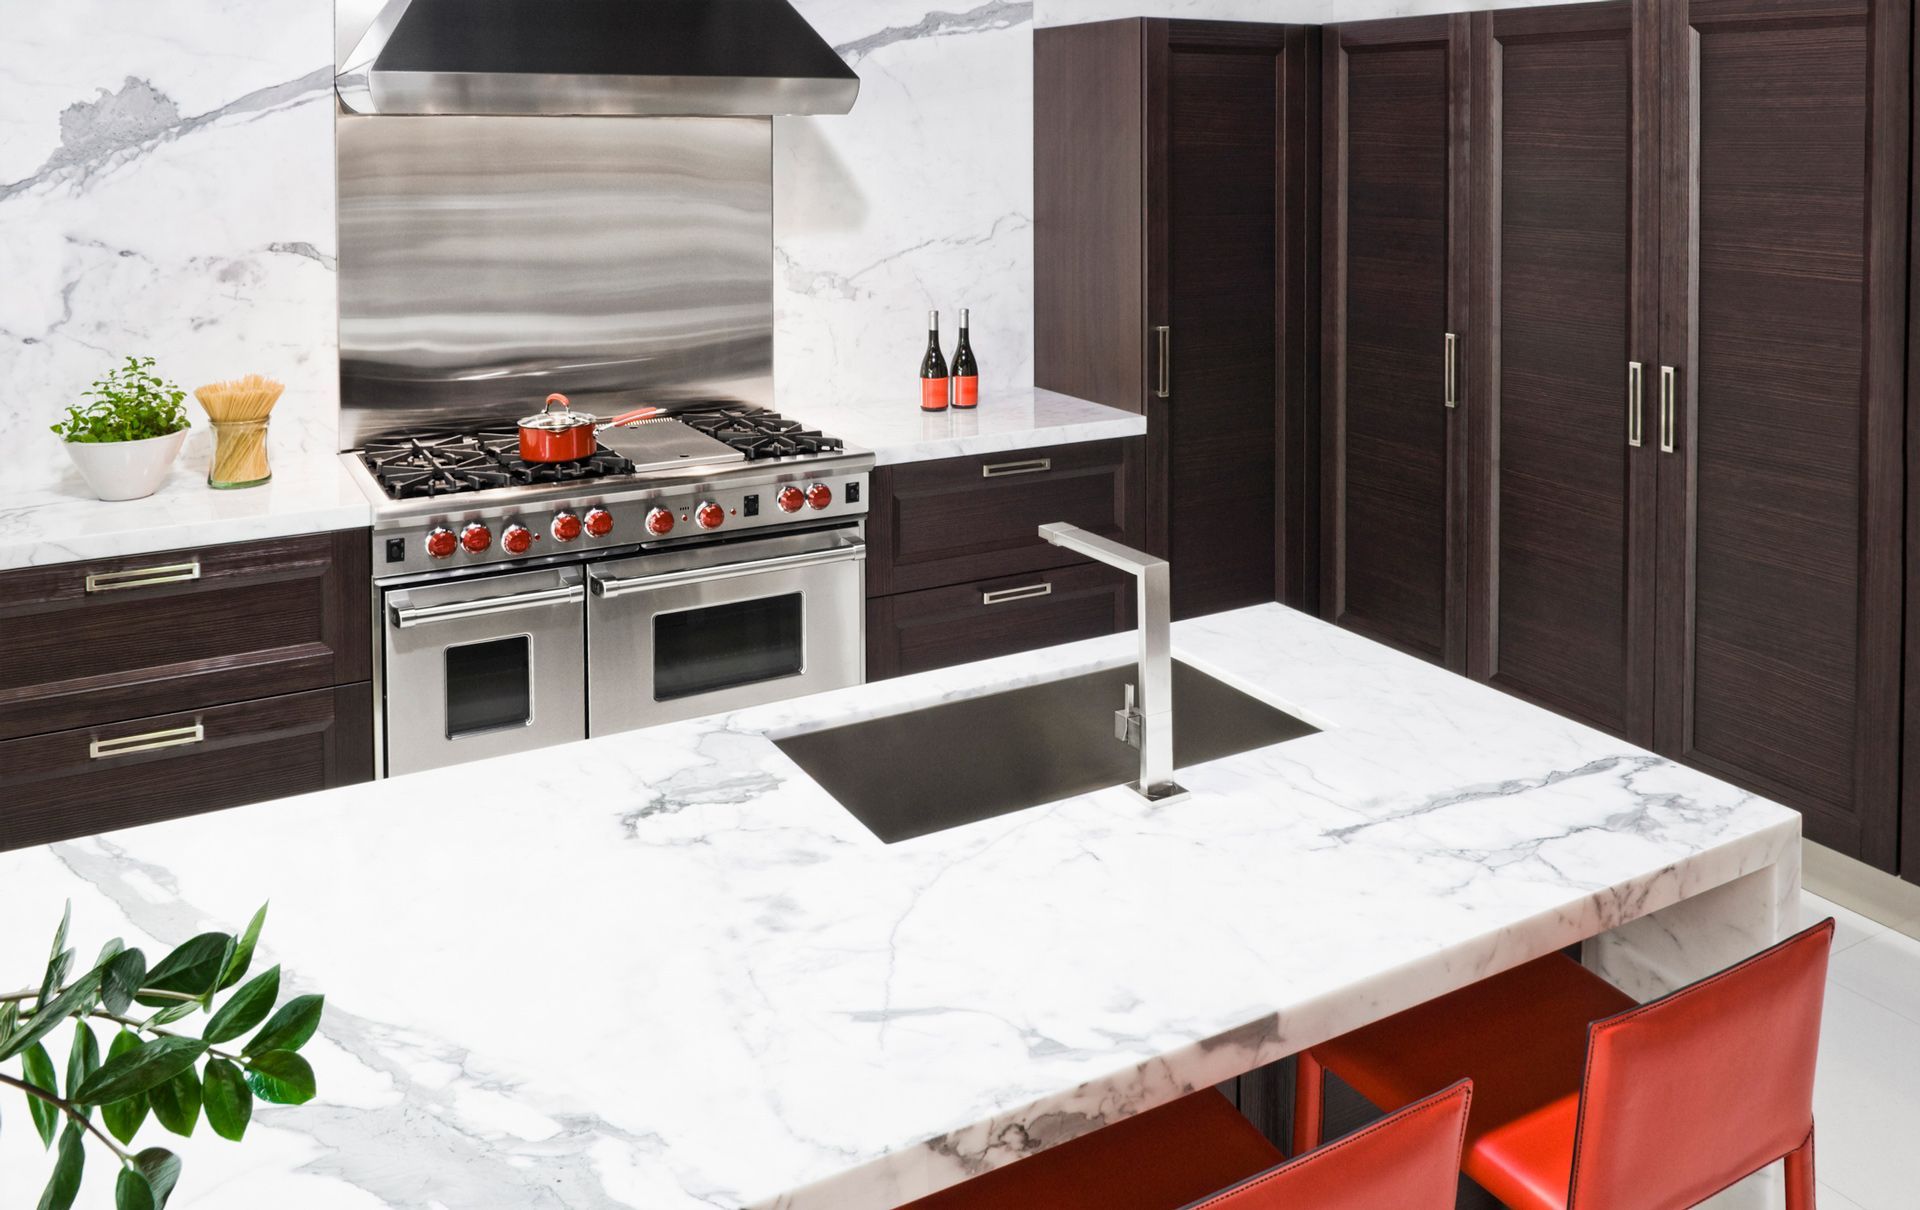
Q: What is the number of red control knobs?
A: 9